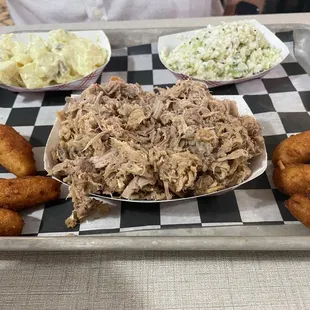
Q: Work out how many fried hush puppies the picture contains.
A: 6